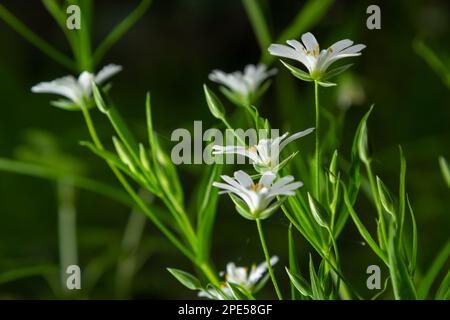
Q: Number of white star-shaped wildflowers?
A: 6